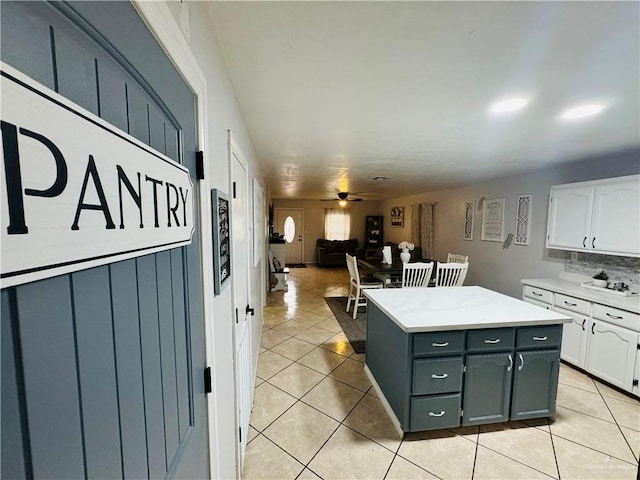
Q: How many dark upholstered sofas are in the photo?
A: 2